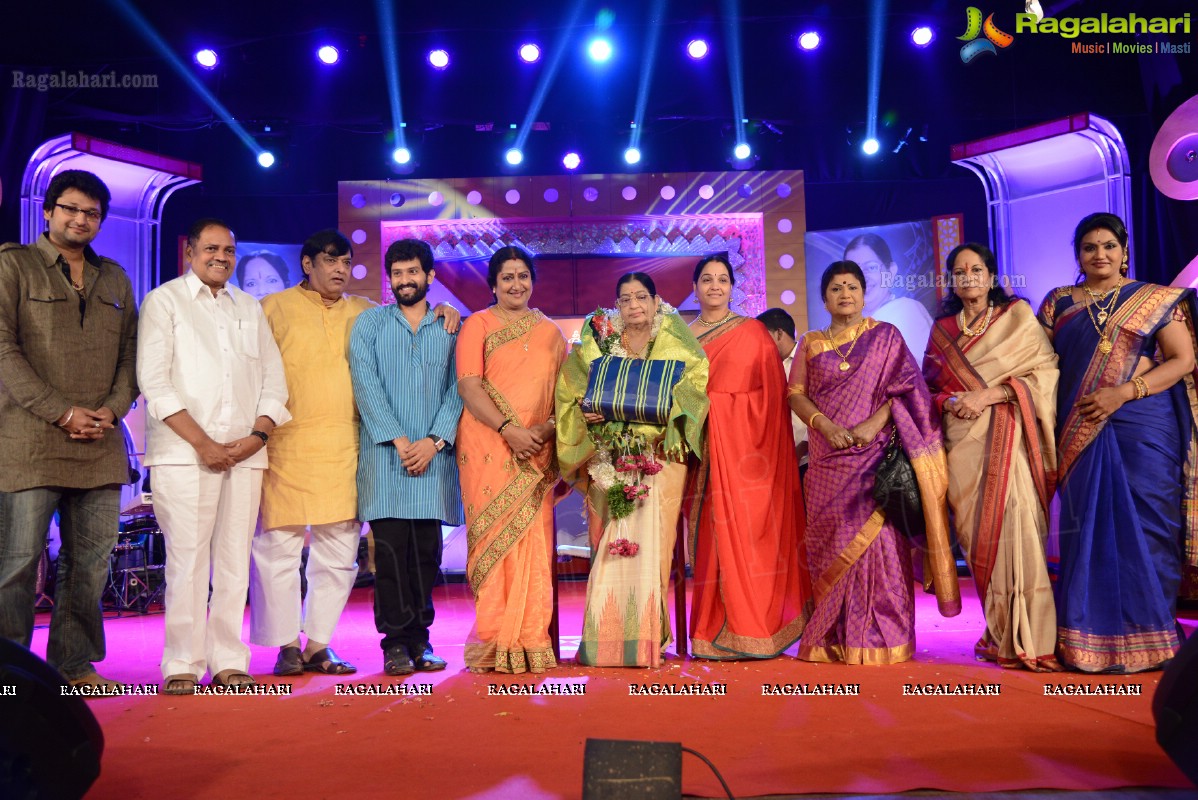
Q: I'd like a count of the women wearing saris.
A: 6